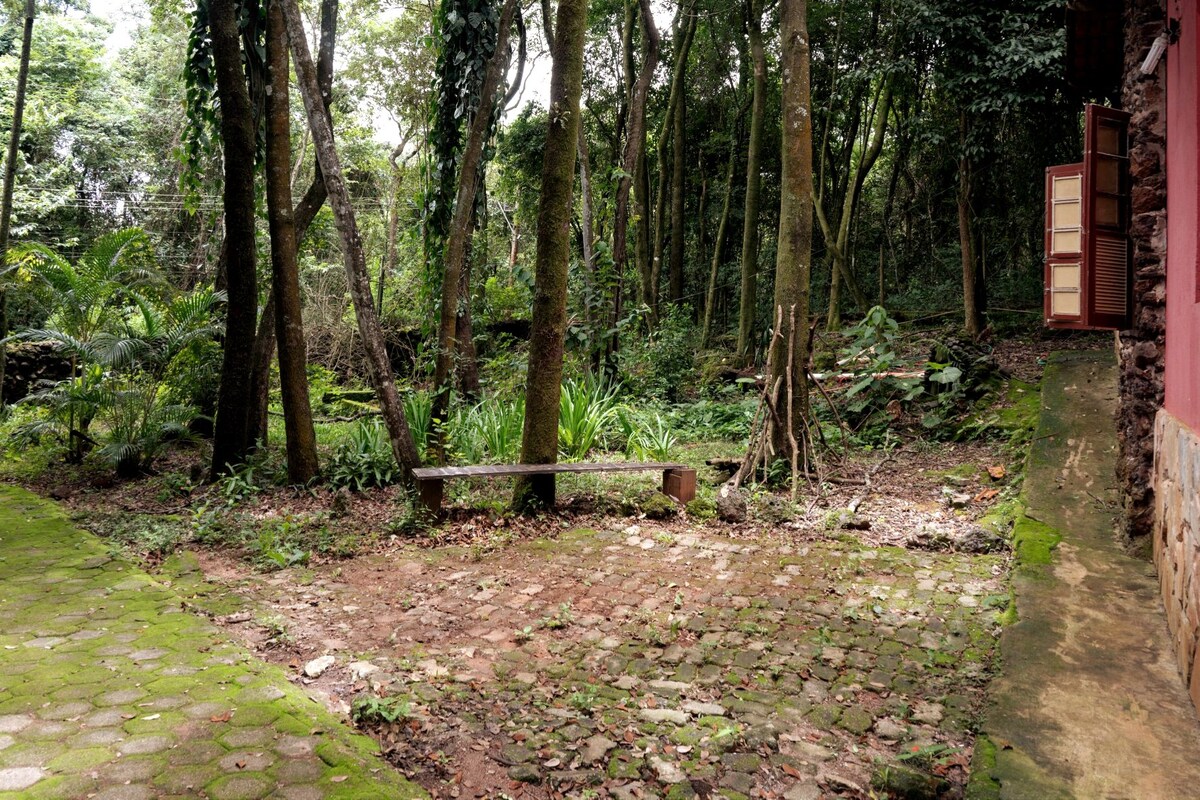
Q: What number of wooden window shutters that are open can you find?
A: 2